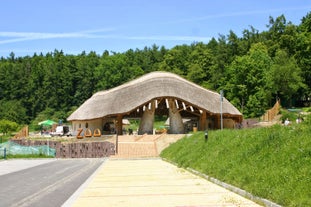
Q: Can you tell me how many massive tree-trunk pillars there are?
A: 2